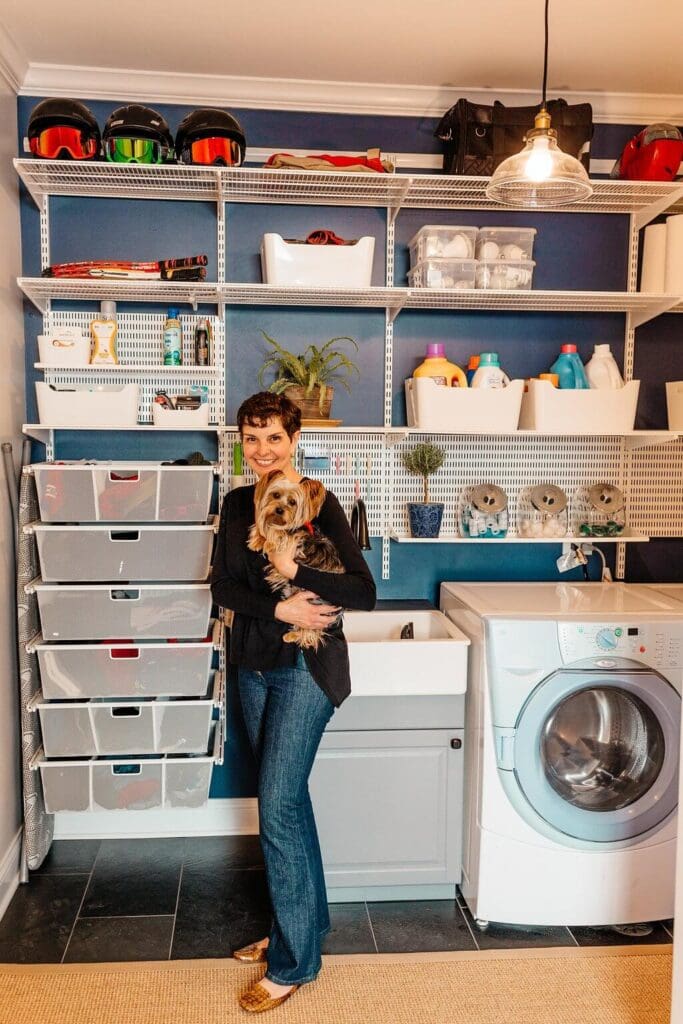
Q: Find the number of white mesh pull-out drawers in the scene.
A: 6